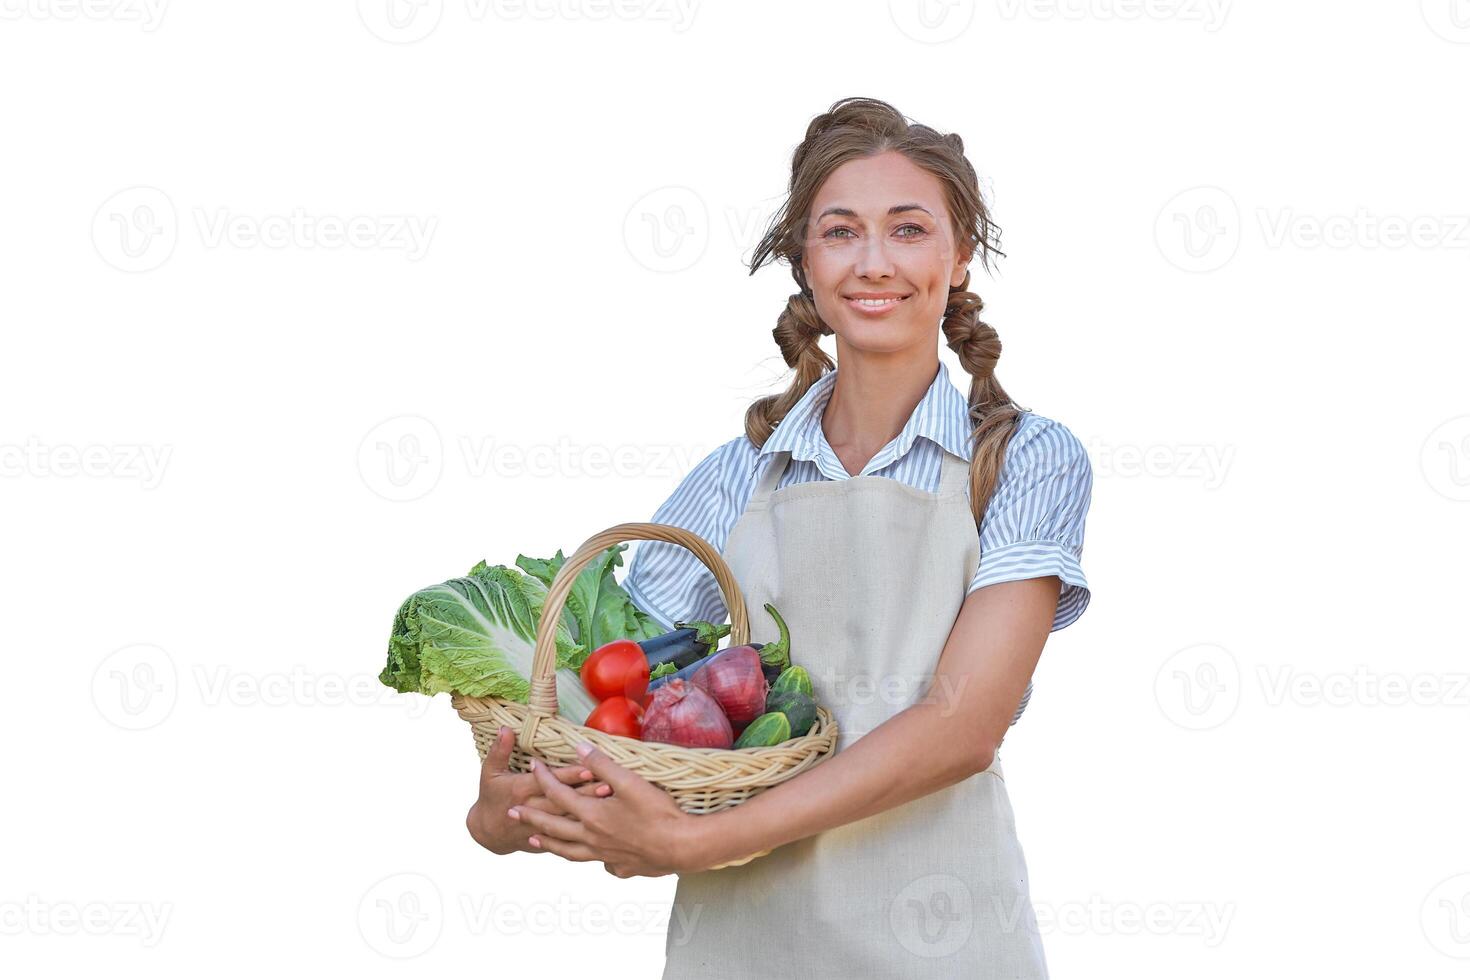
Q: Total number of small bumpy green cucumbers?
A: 3